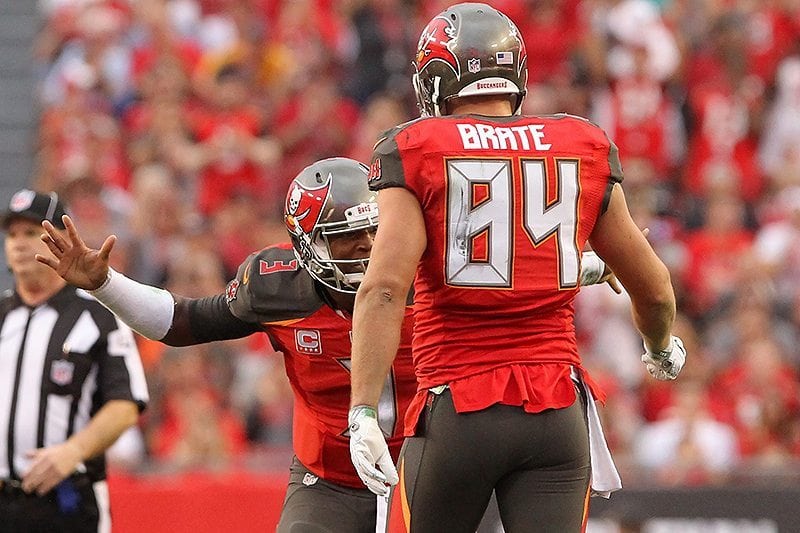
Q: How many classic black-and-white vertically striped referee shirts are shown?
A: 1